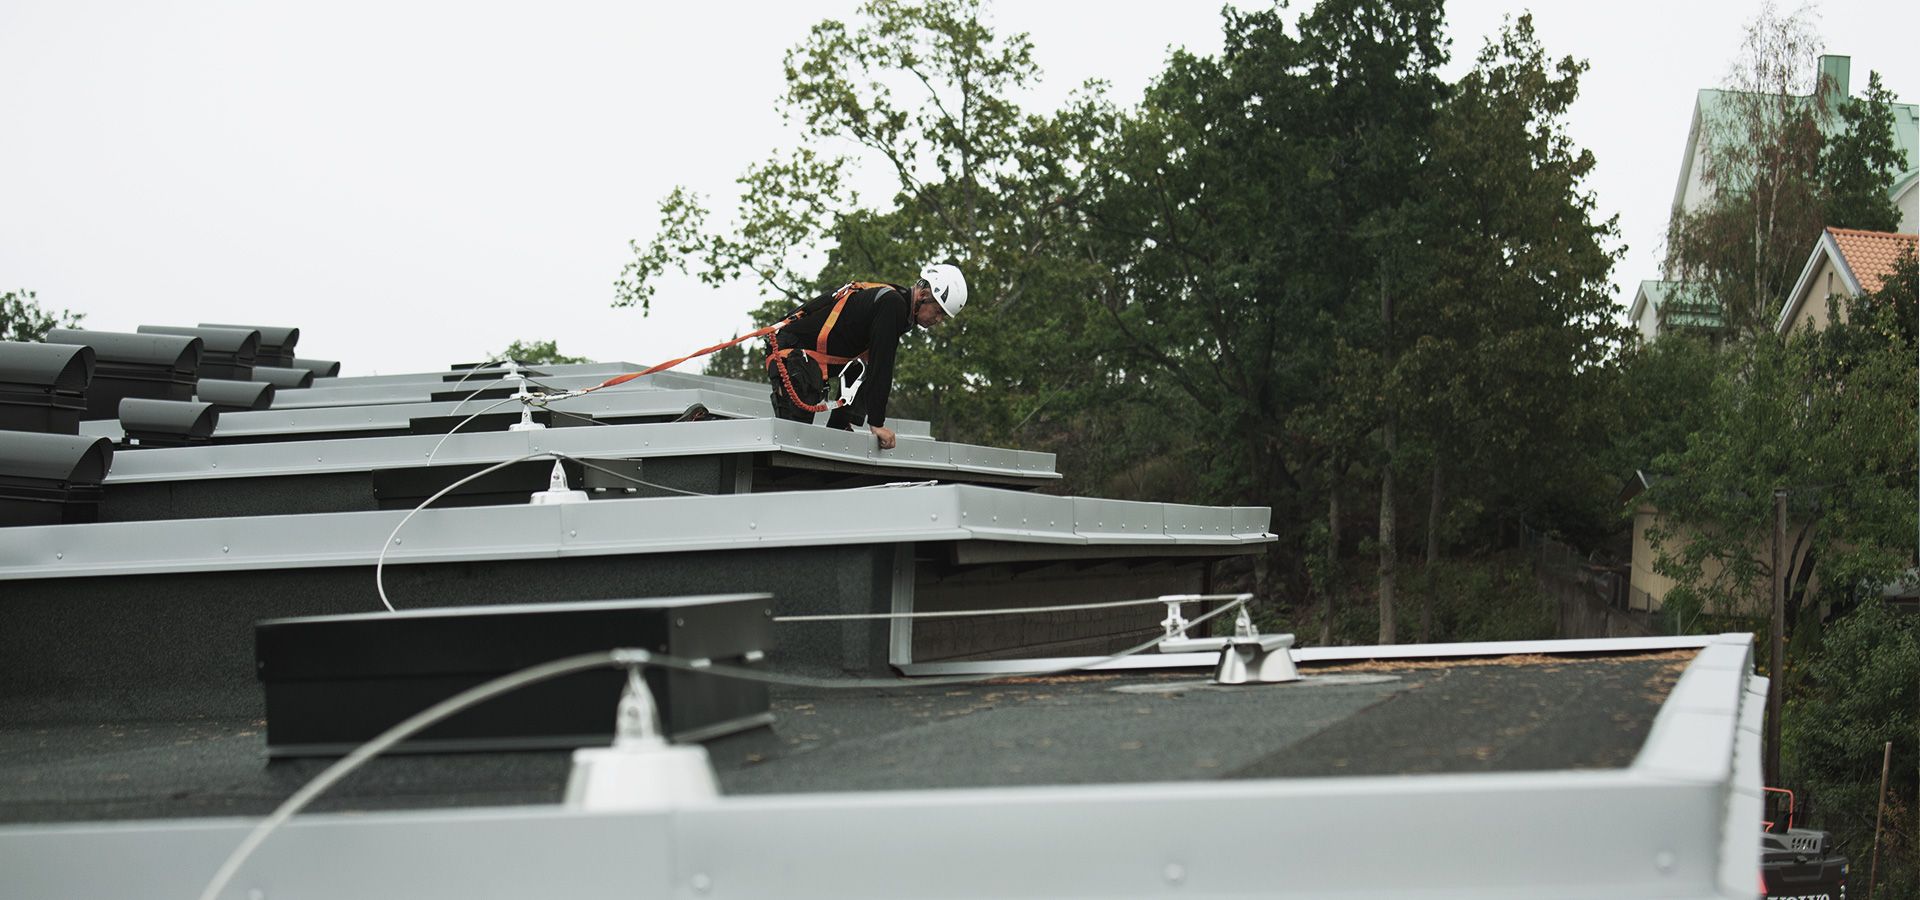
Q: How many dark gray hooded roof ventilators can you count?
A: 9